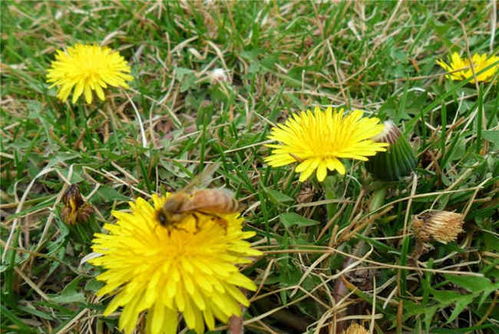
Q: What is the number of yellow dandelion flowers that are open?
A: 4